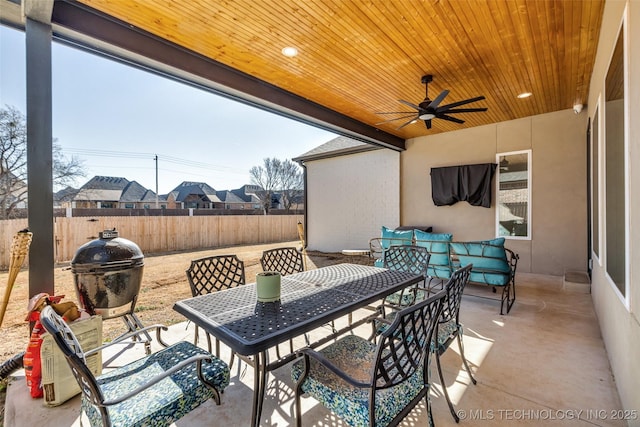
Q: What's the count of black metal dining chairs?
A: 6